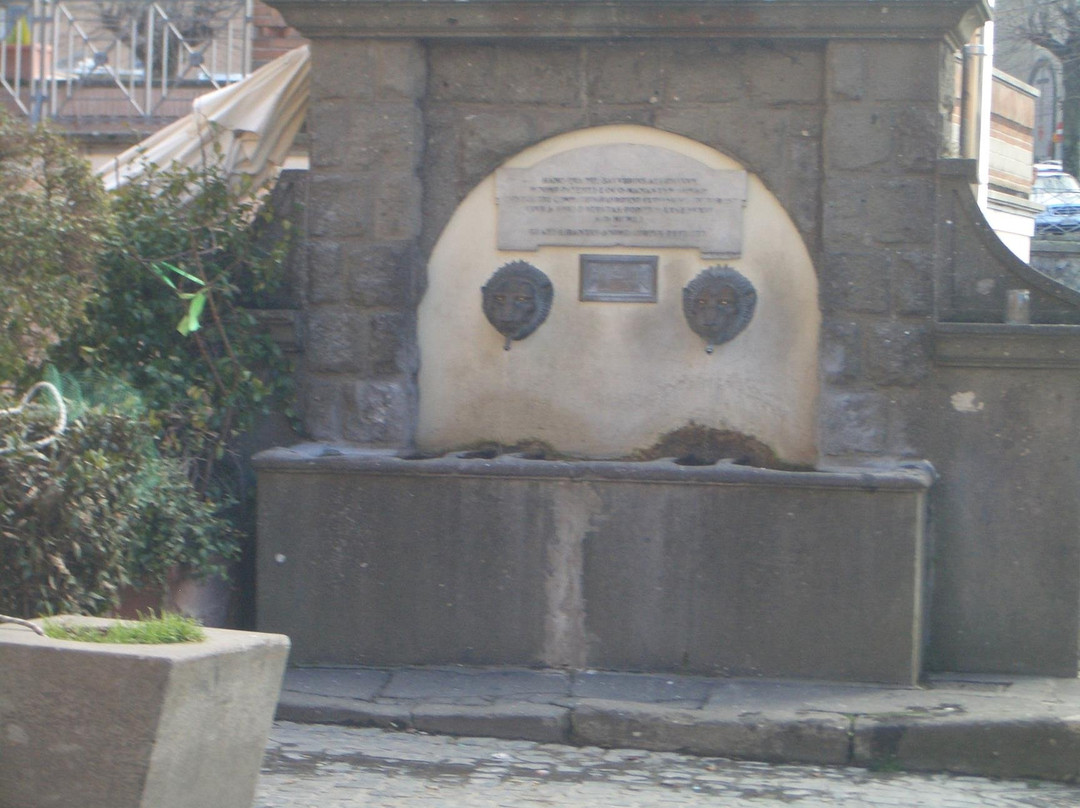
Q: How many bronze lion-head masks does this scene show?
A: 2